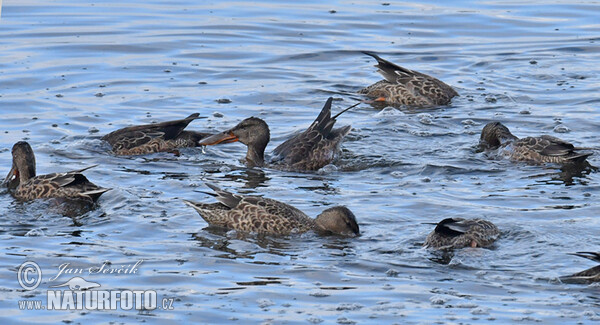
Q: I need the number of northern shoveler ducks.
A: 8